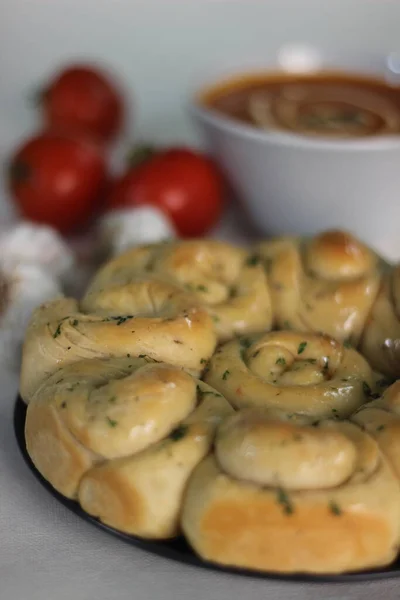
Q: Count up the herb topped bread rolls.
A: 8